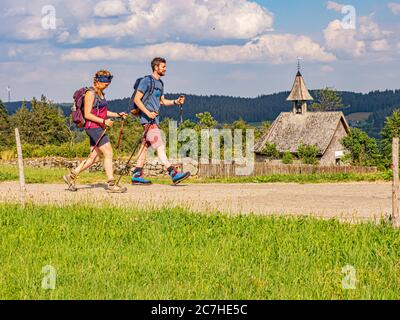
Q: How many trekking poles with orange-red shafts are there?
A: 2